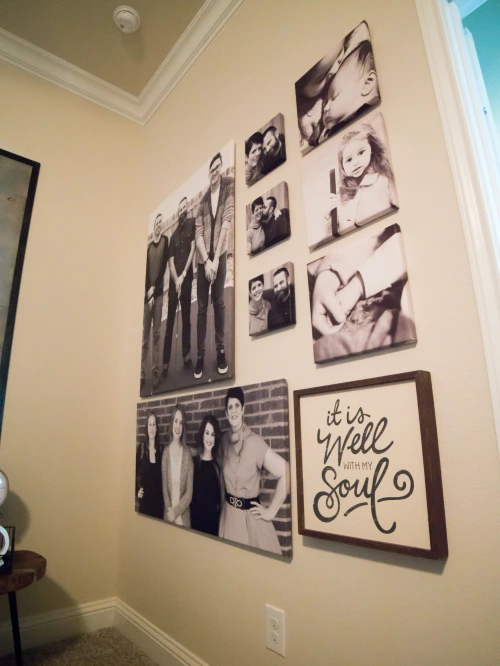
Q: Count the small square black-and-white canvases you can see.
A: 3